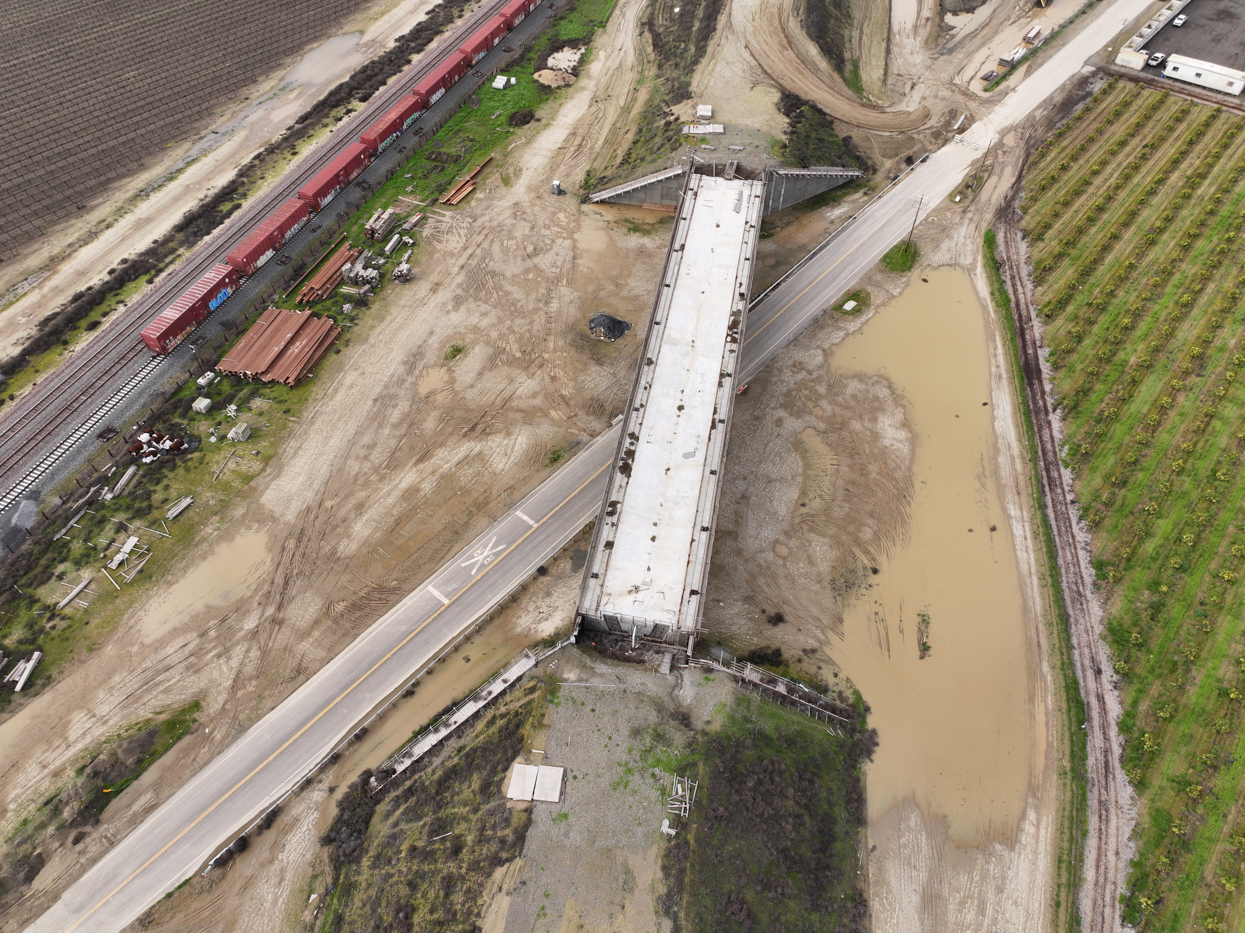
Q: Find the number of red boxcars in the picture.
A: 7